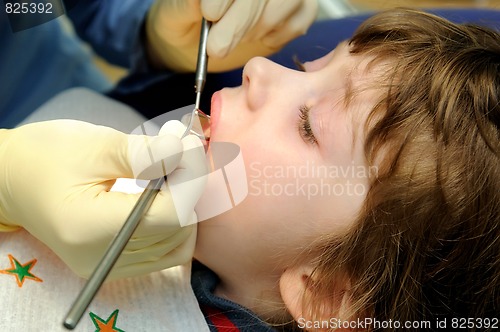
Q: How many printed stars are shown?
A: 2